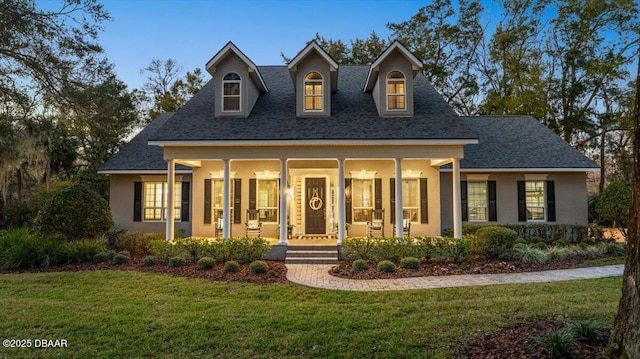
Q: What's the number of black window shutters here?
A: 14